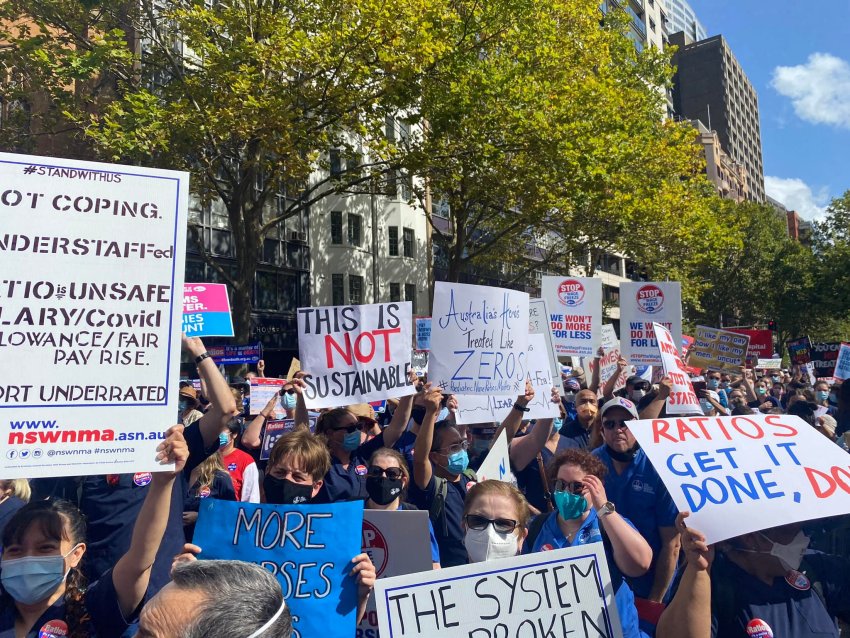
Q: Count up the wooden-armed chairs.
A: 0